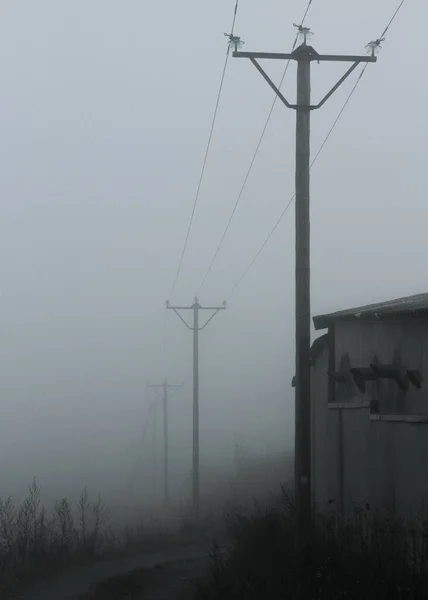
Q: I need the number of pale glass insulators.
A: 3